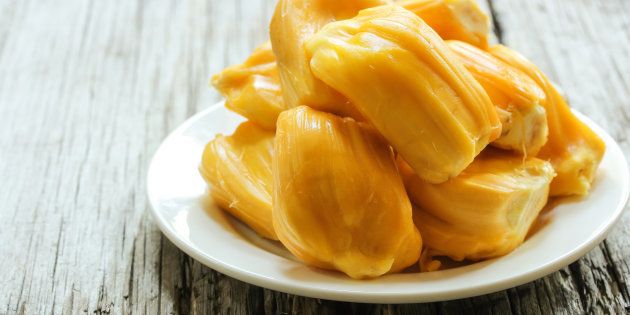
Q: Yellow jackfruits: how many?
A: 9